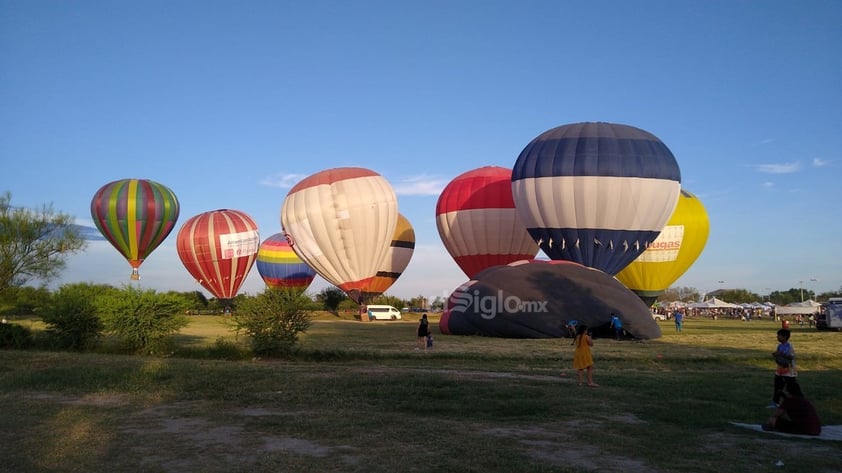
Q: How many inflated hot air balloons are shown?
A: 8